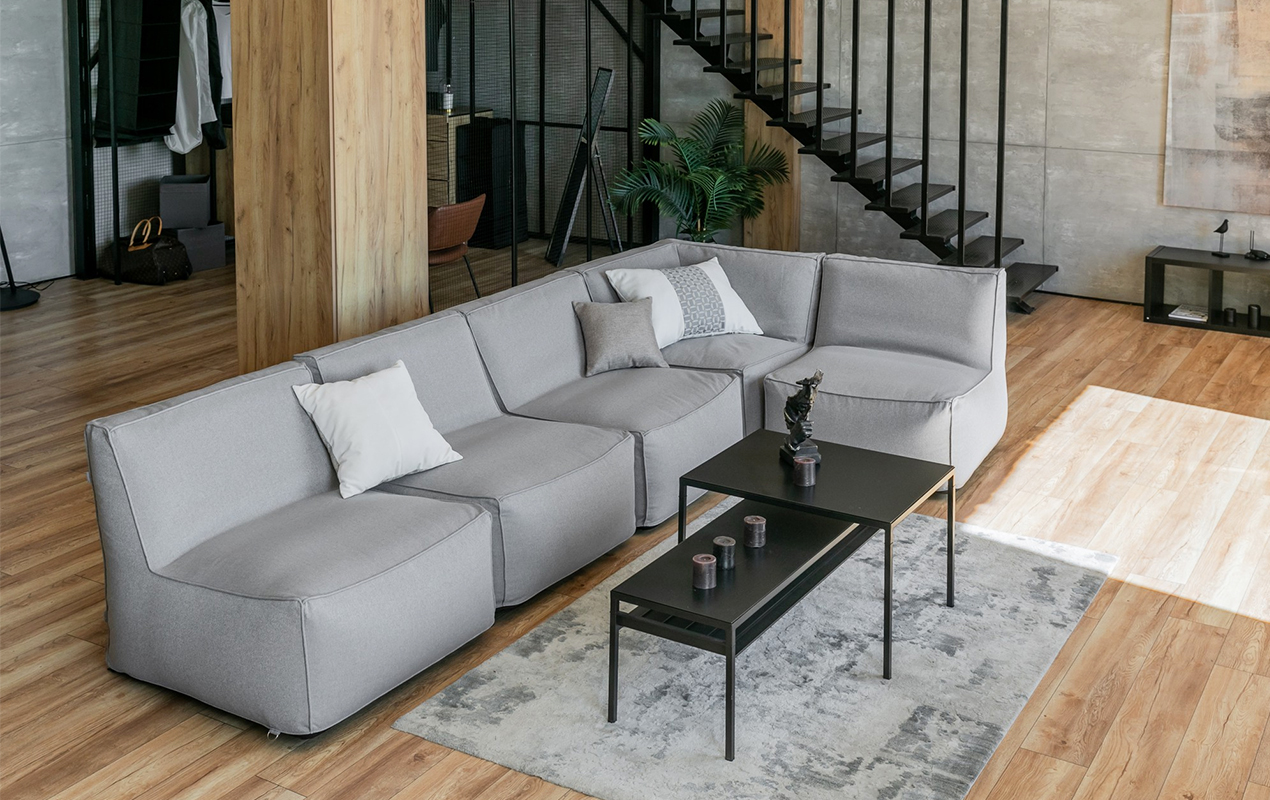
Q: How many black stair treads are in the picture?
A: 11